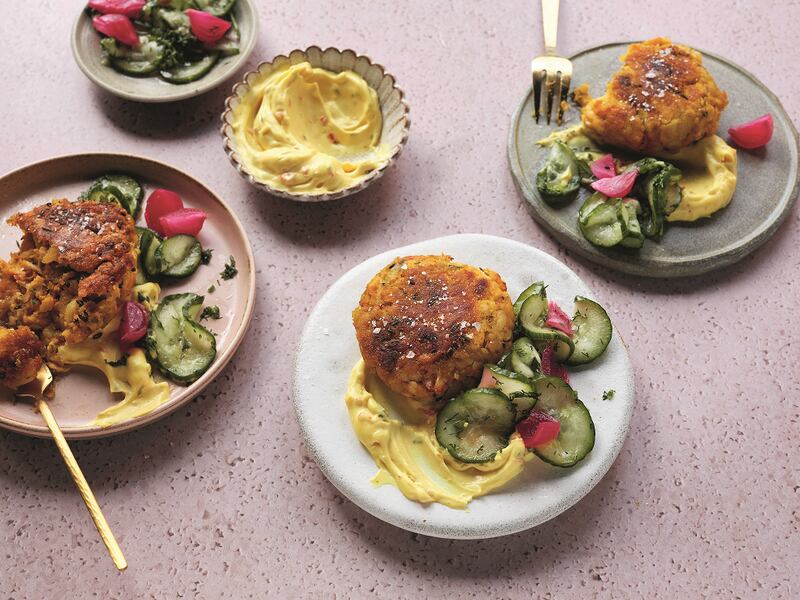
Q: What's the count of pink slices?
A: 12